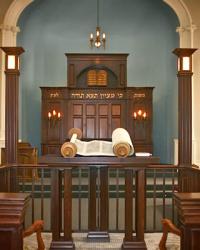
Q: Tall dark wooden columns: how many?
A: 2